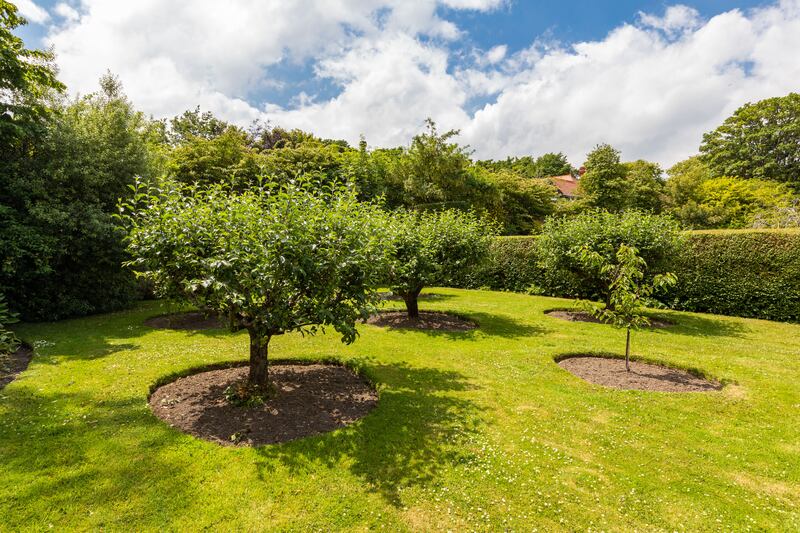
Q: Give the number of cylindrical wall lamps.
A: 0